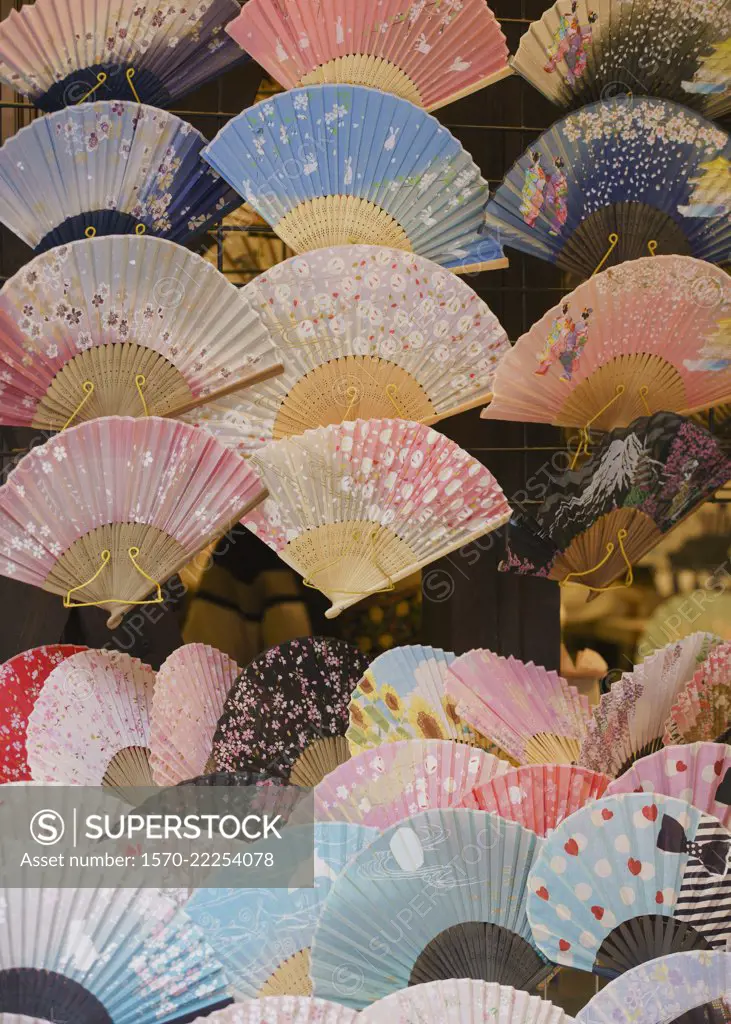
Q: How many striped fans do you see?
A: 1